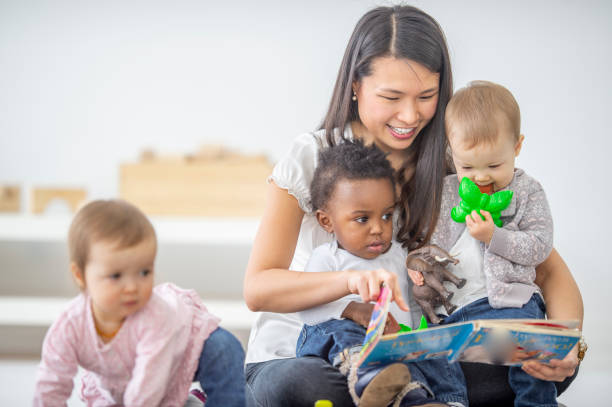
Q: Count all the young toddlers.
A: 3